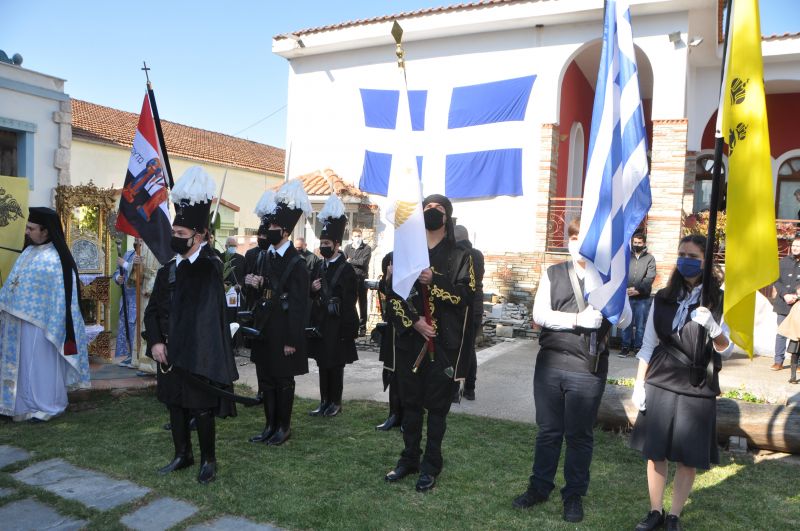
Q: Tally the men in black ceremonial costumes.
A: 5